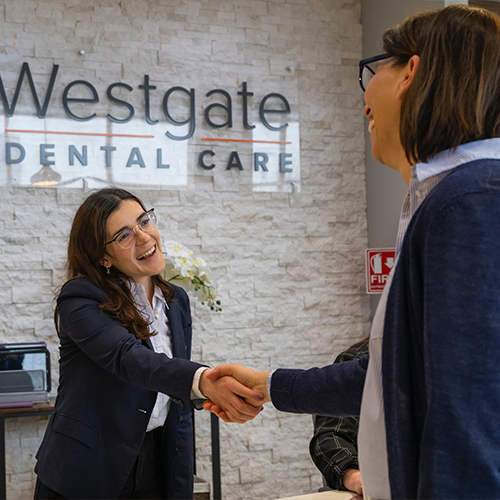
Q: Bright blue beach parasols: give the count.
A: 0